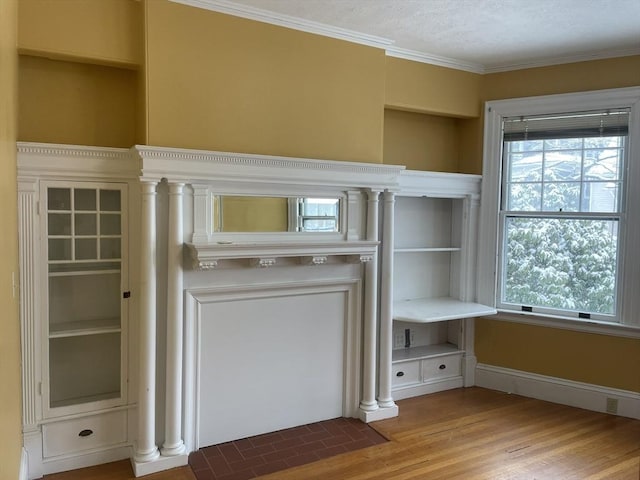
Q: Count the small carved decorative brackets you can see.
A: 4